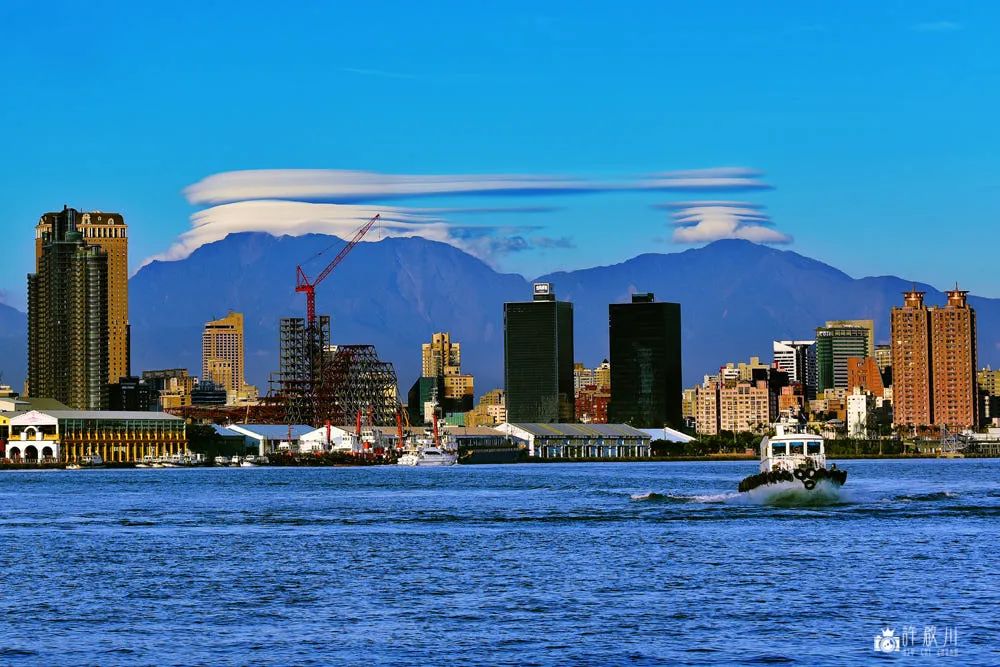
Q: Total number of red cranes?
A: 1